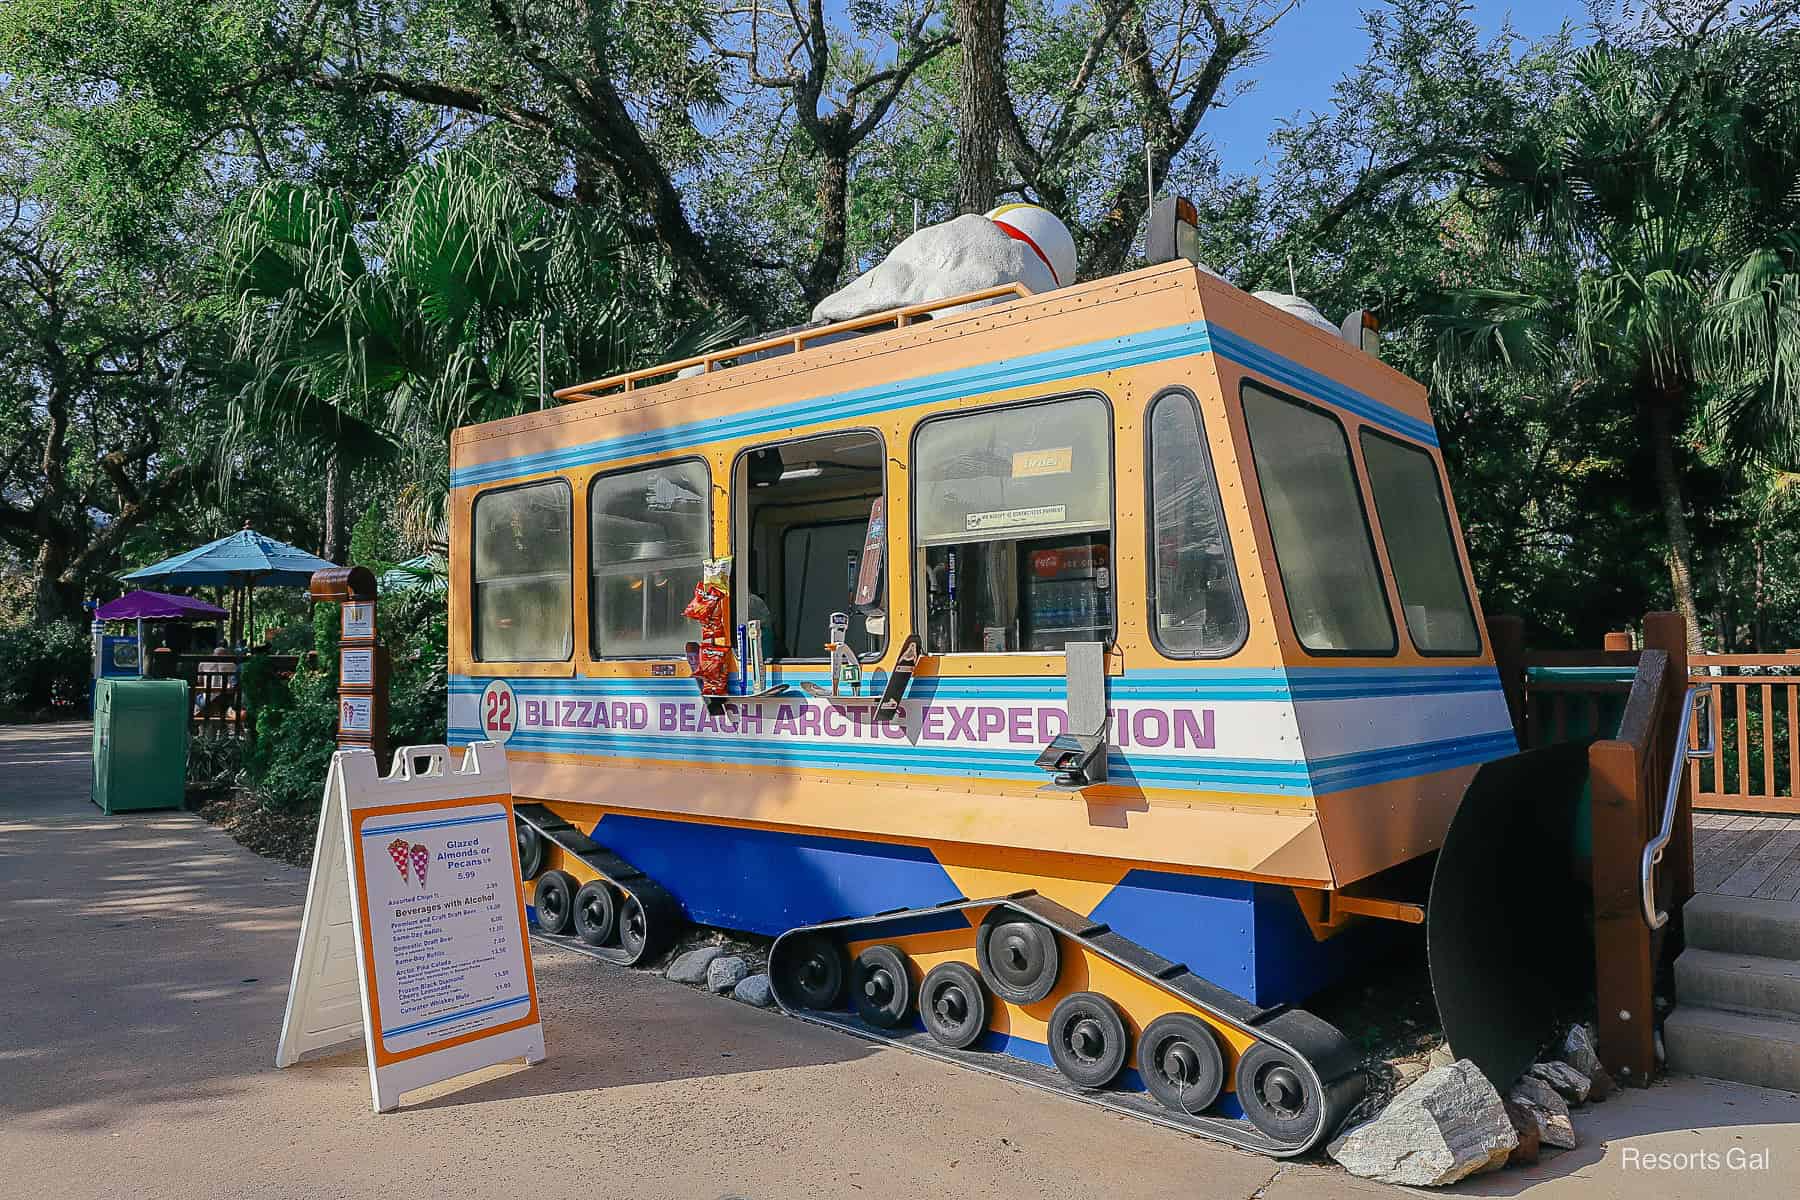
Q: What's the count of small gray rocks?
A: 3